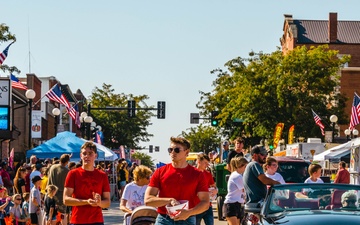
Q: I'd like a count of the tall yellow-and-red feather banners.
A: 2